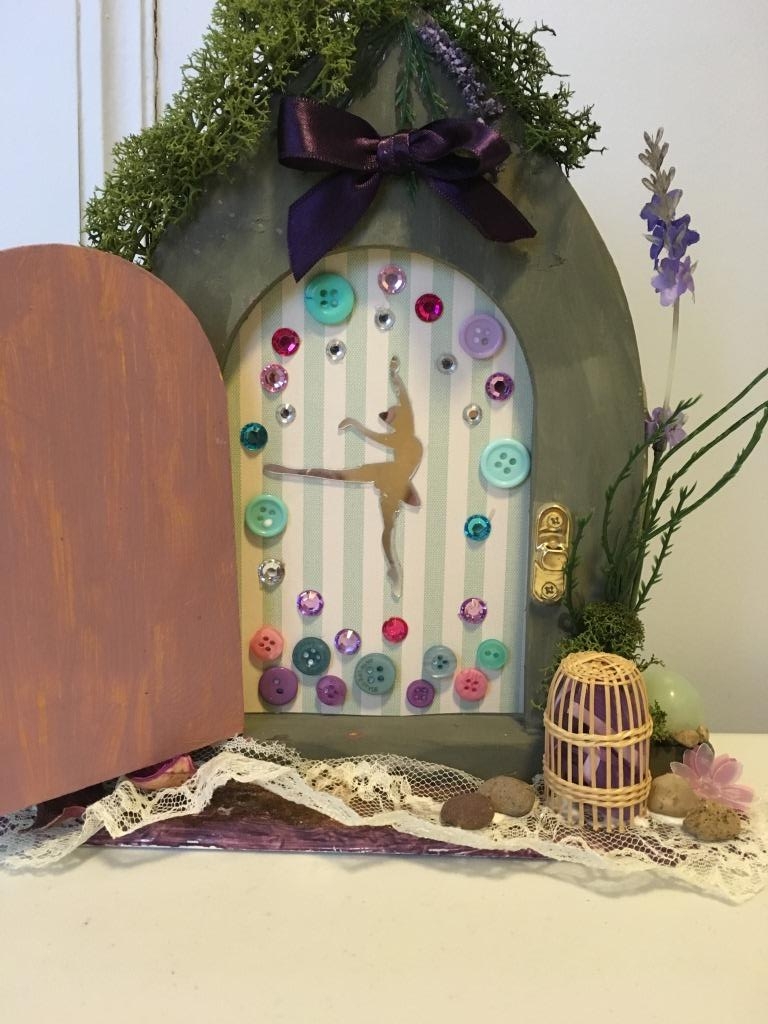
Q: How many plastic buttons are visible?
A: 13